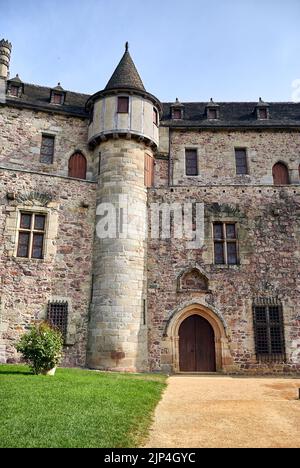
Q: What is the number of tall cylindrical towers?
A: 1